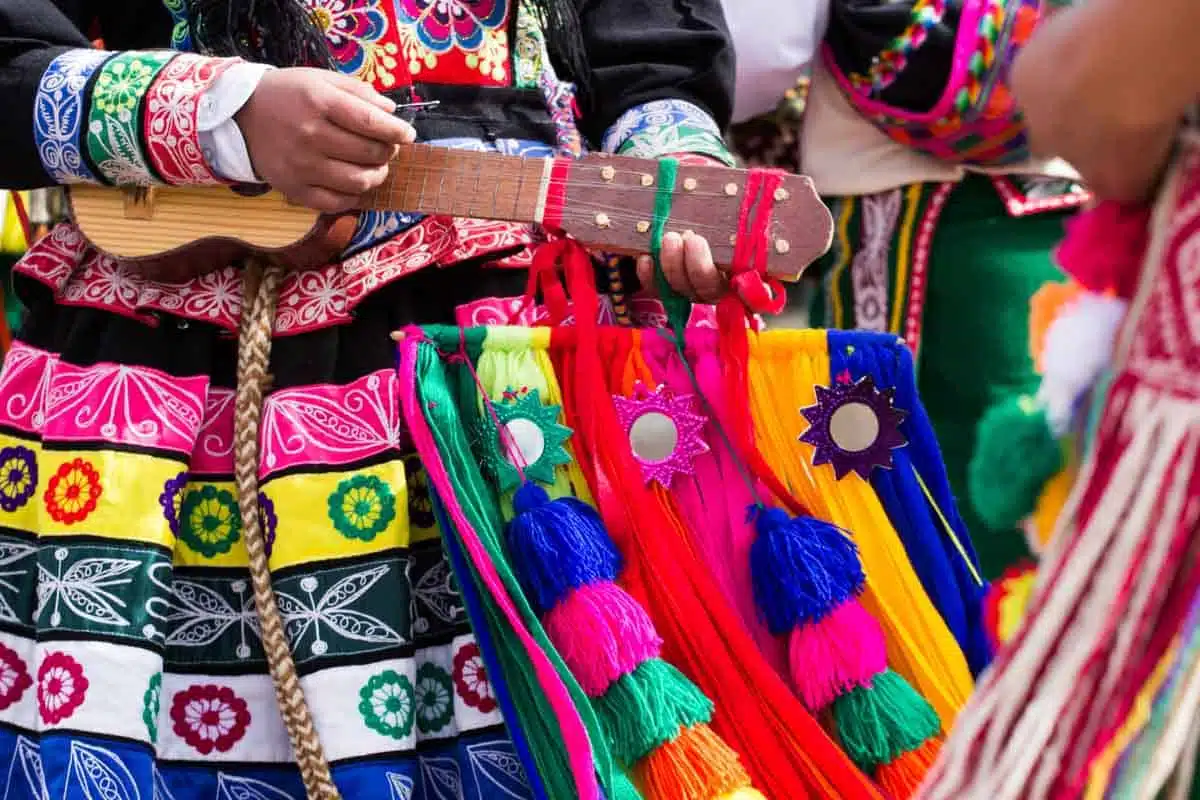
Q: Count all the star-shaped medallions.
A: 3